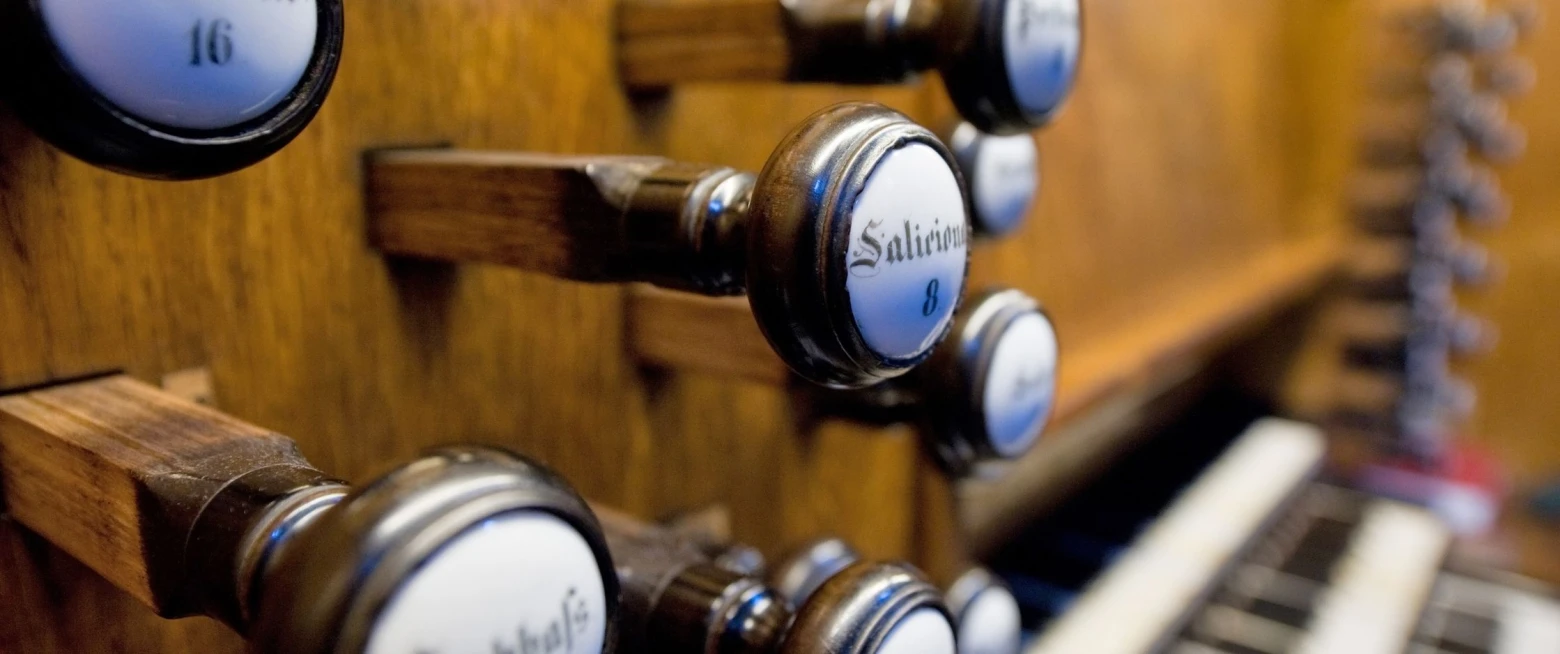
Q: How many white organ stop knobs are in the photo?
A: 8